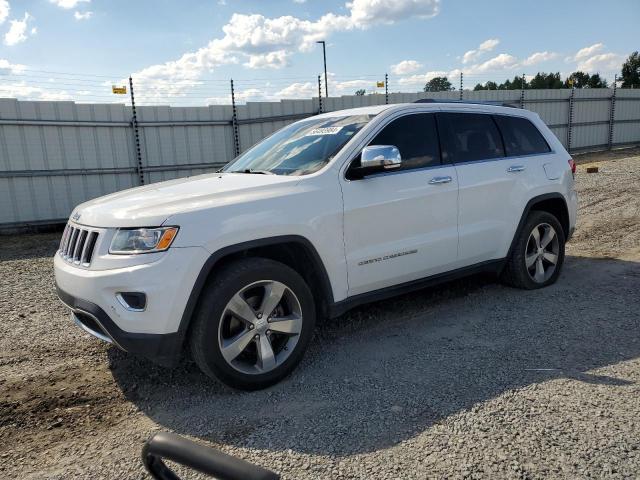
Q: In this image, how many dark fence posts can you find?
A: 8